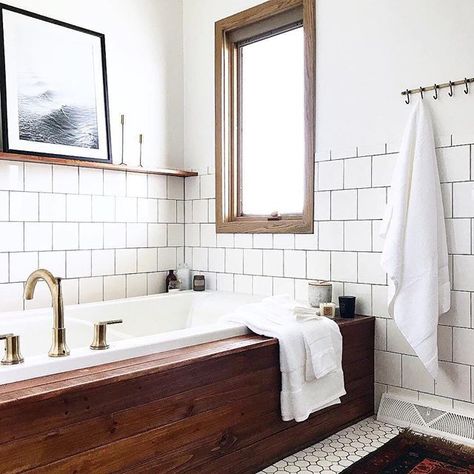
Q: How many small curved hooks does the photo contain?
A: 5